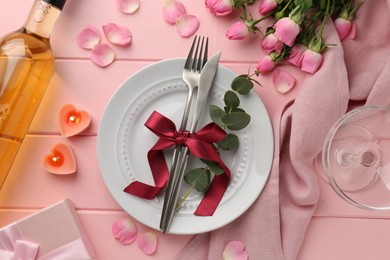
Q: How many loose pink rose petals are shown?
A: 10